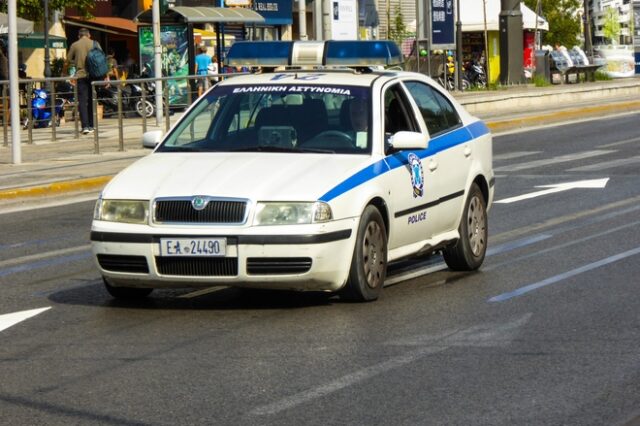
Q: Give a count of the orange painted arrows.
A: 0